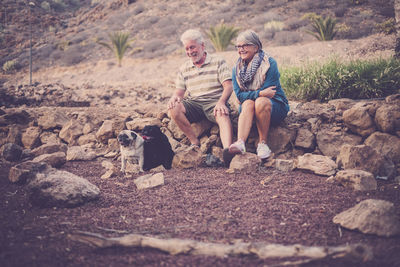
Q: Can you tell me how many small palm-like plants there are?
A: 3